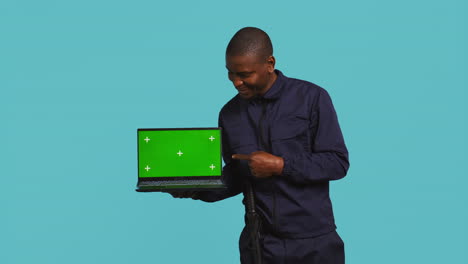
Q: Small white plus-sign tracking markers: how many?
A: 5